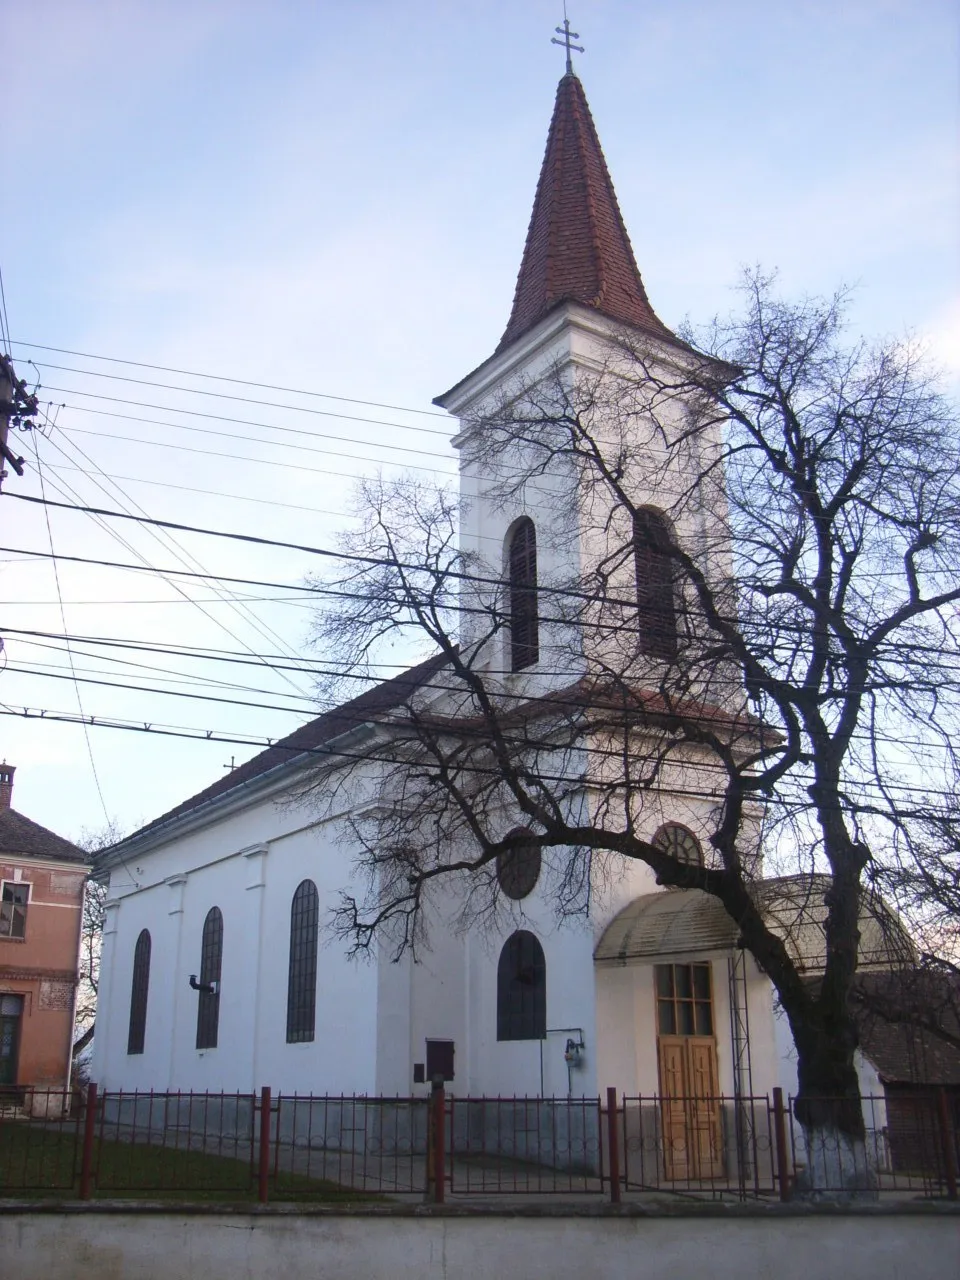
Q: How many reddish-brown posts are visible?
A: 6